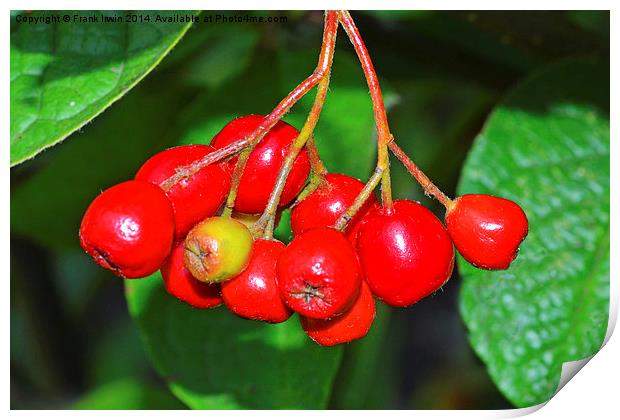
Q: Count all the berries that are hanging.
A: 11